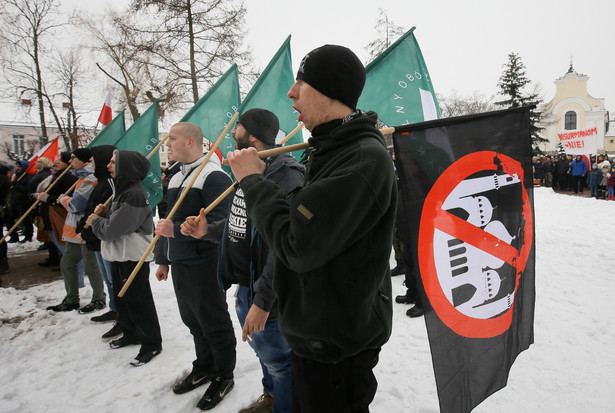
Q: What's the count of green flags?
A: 5